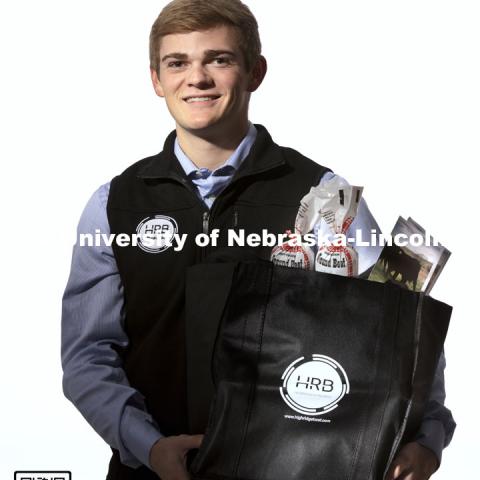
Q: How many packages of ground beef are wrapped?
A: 2